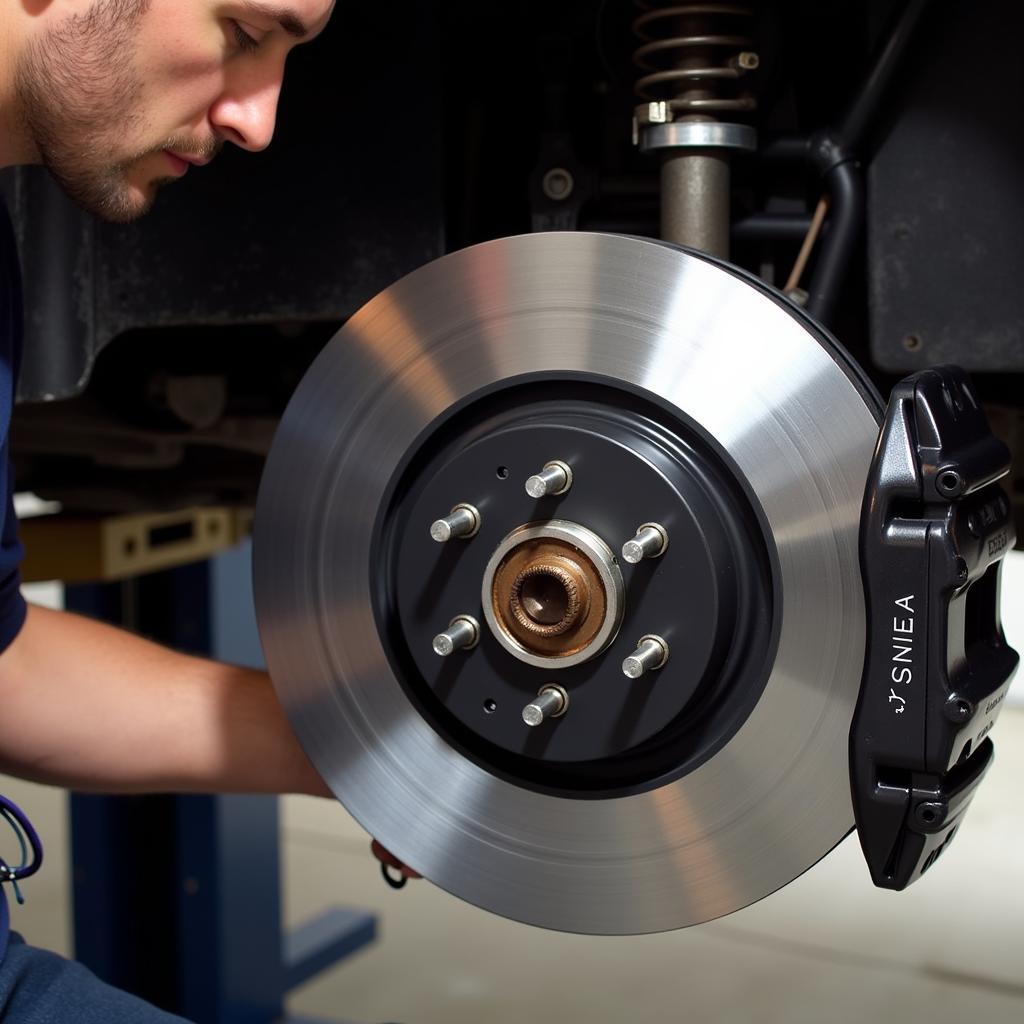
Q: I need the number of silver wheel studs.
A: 6